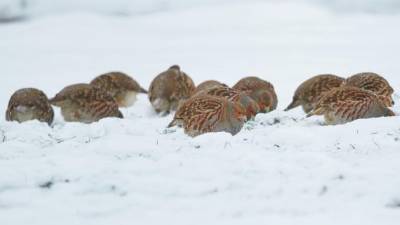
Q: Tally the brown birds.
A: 10